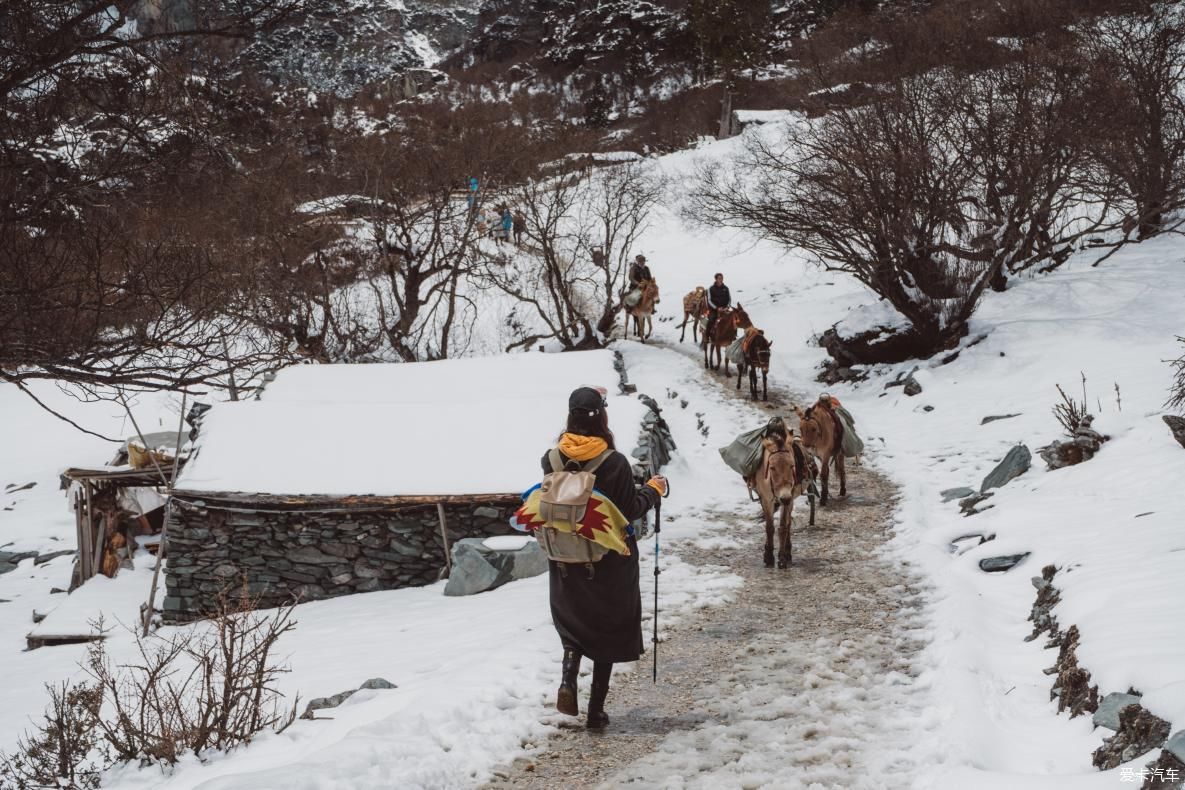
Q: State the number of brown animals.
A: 6